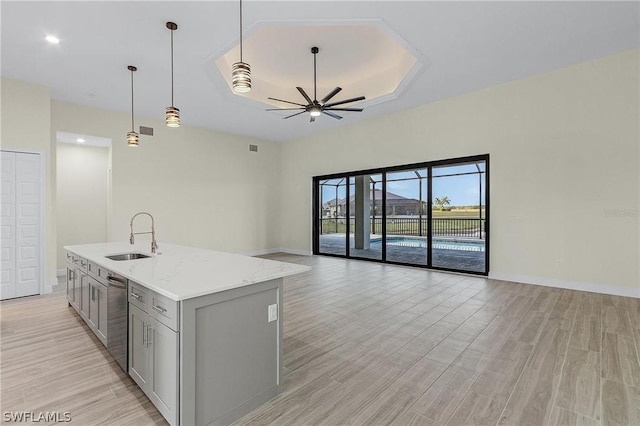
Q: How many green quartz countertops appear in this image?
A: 0